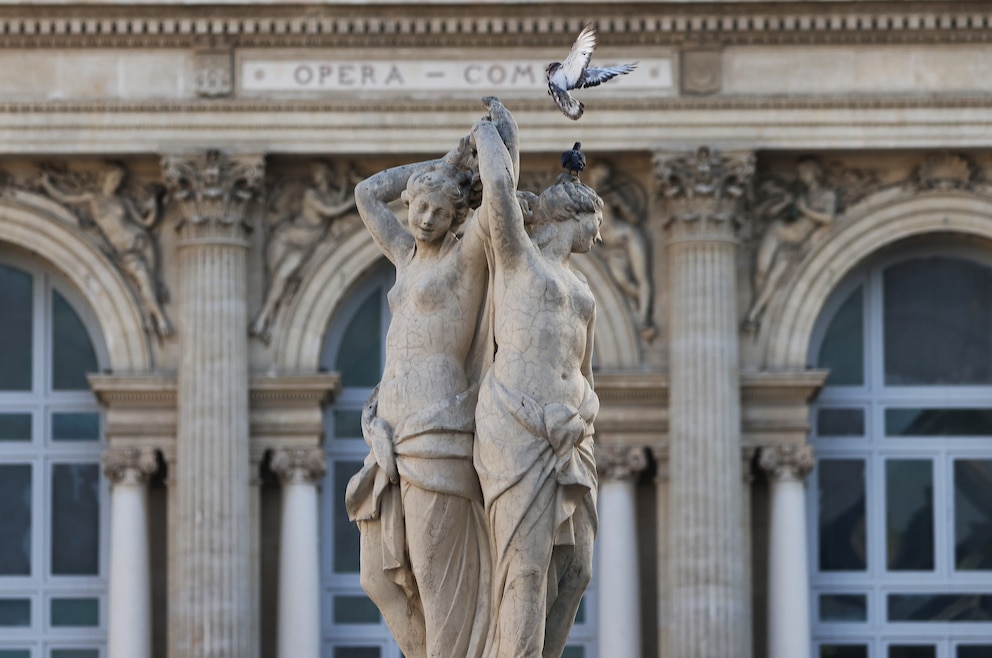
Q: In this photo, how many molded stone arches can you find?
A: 3